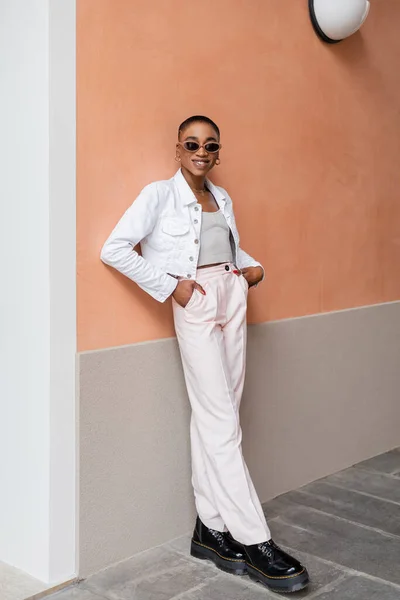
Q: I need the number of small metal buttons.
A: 5